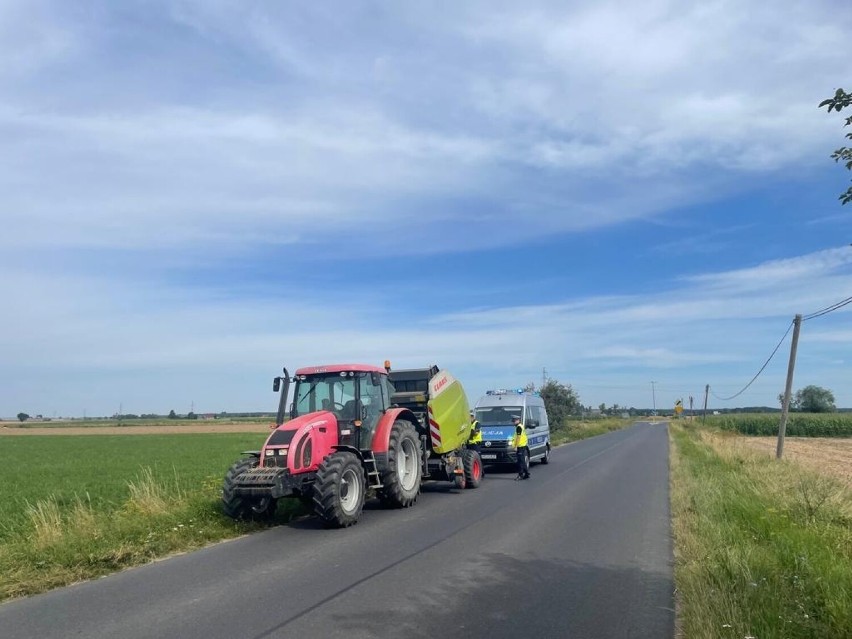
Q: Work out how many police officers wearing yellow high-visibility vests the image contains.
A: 2